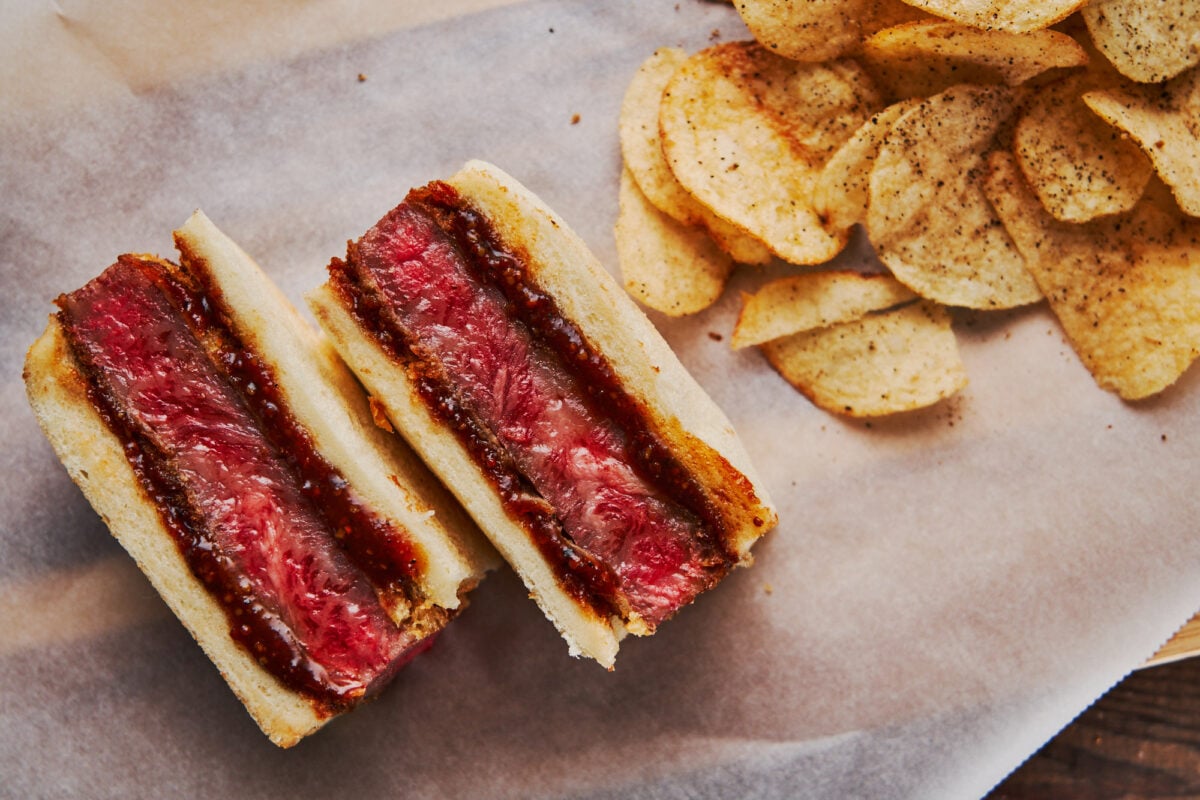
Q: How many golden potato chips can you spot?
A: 14